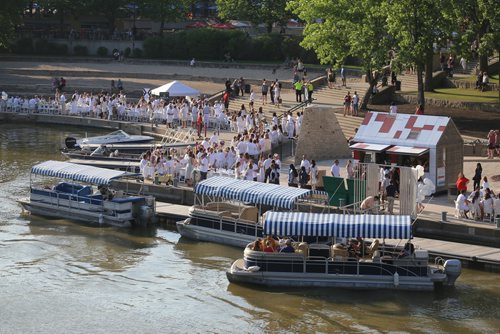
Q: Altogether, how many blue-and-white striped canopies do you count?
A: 3